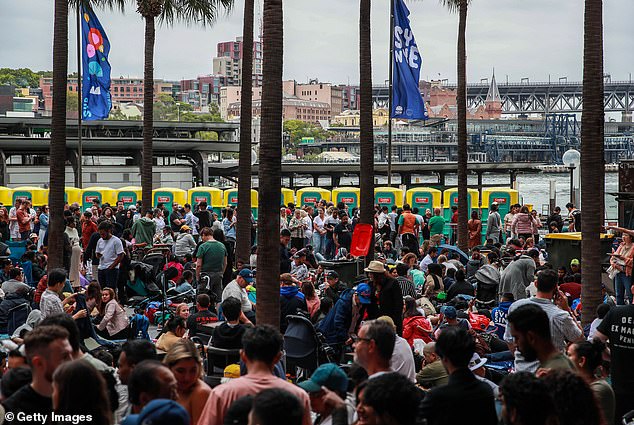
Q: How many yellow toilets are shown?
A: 15